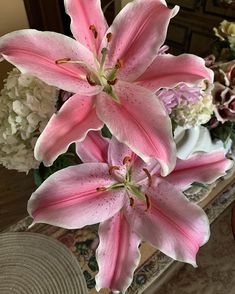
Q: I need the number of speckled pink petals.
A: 12